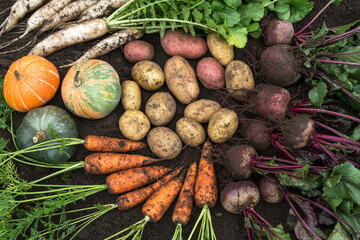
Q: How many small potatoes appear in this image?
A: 14